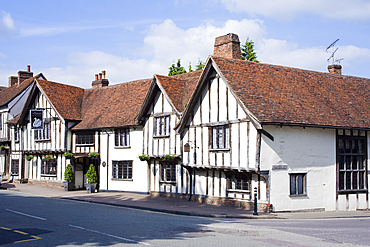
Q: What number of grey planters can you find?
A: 2